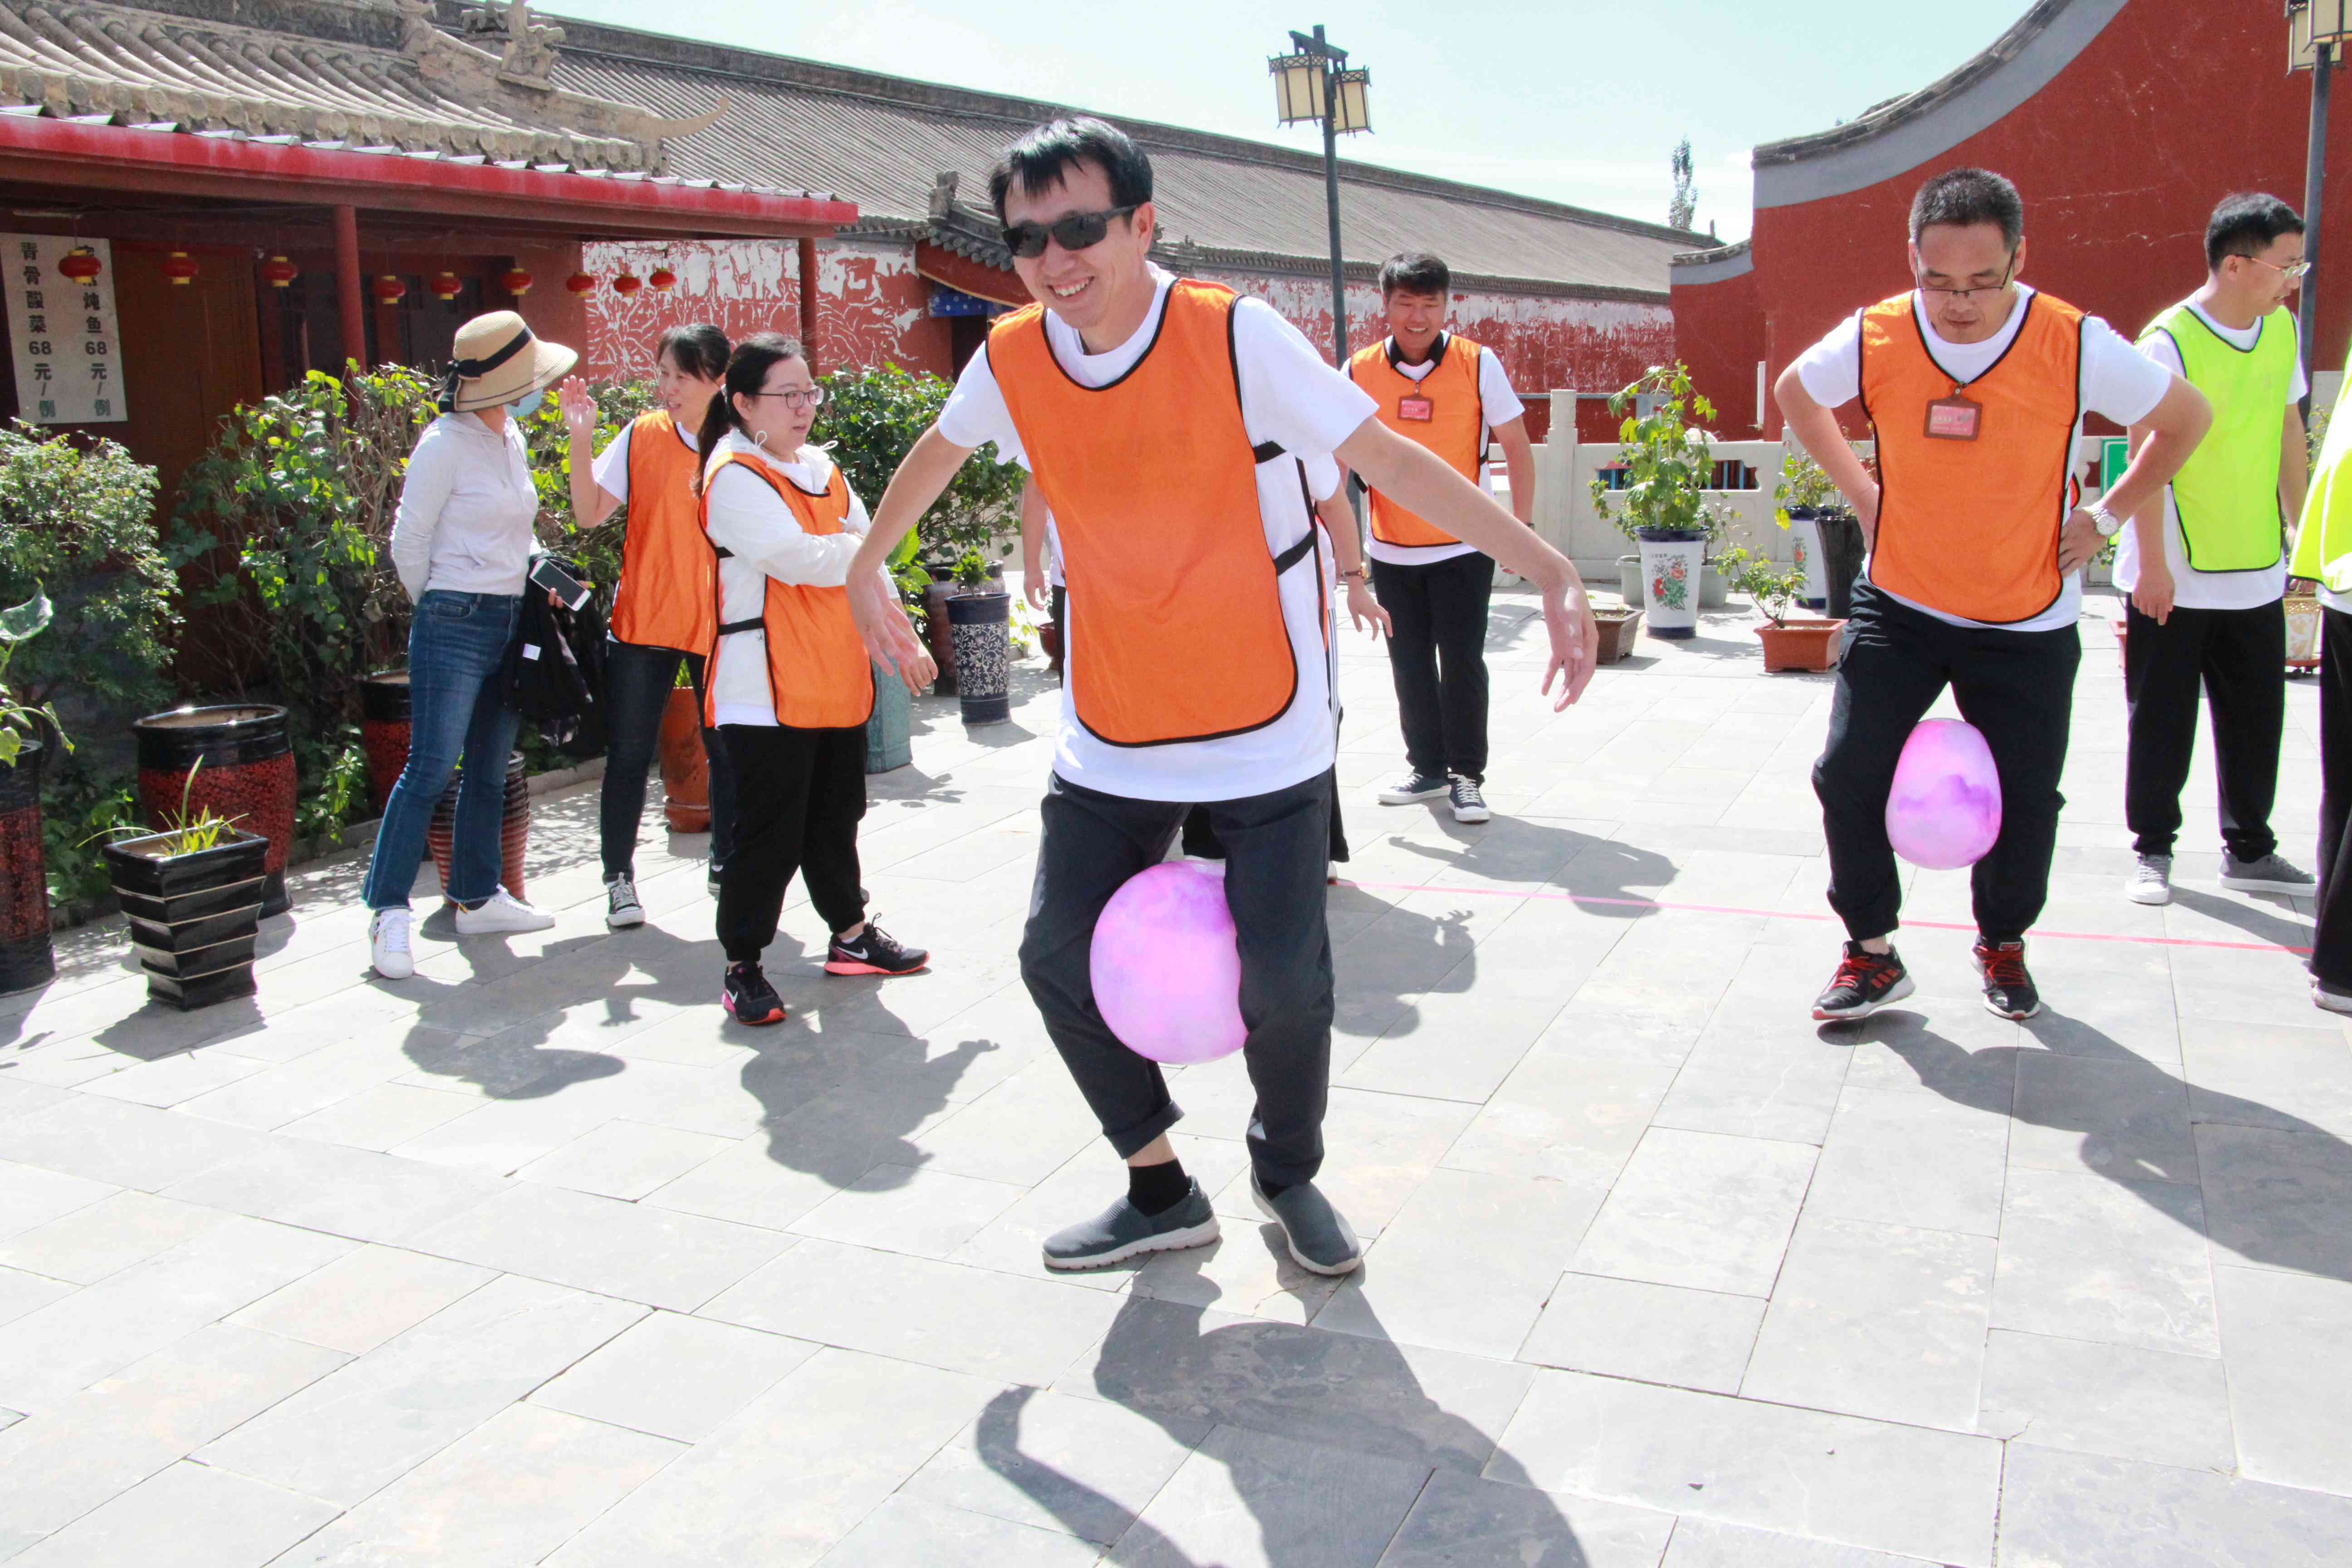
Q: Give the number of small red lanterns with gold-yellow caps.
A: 9